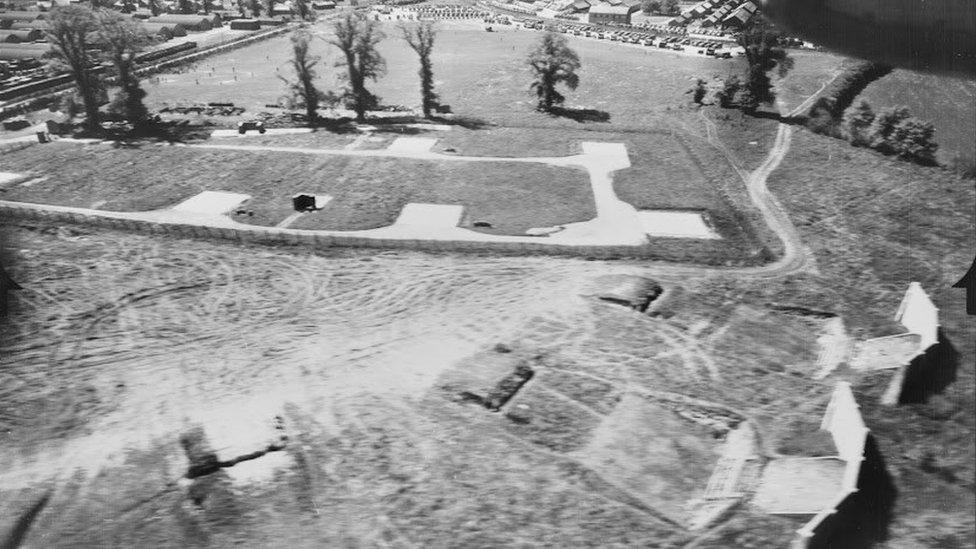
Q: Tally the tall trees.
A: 7